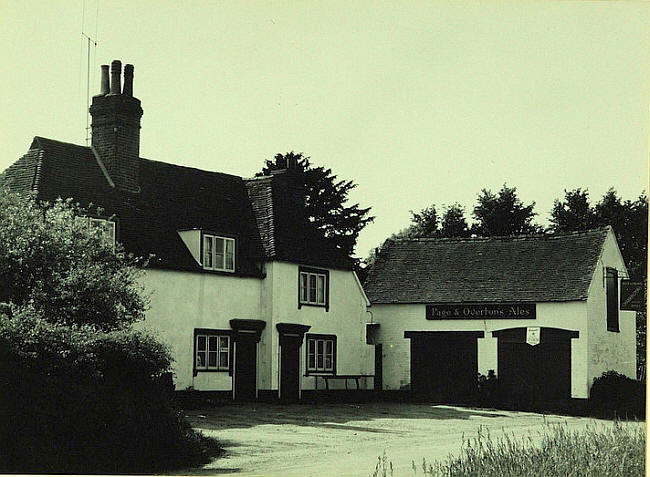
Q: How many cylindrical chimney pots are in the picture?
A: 3